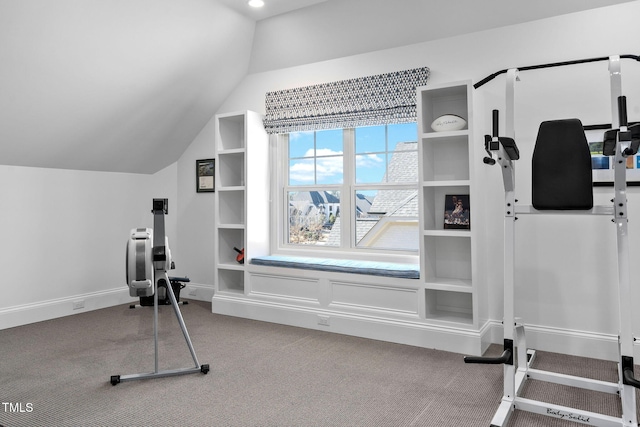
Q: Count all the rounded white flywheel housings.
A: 1